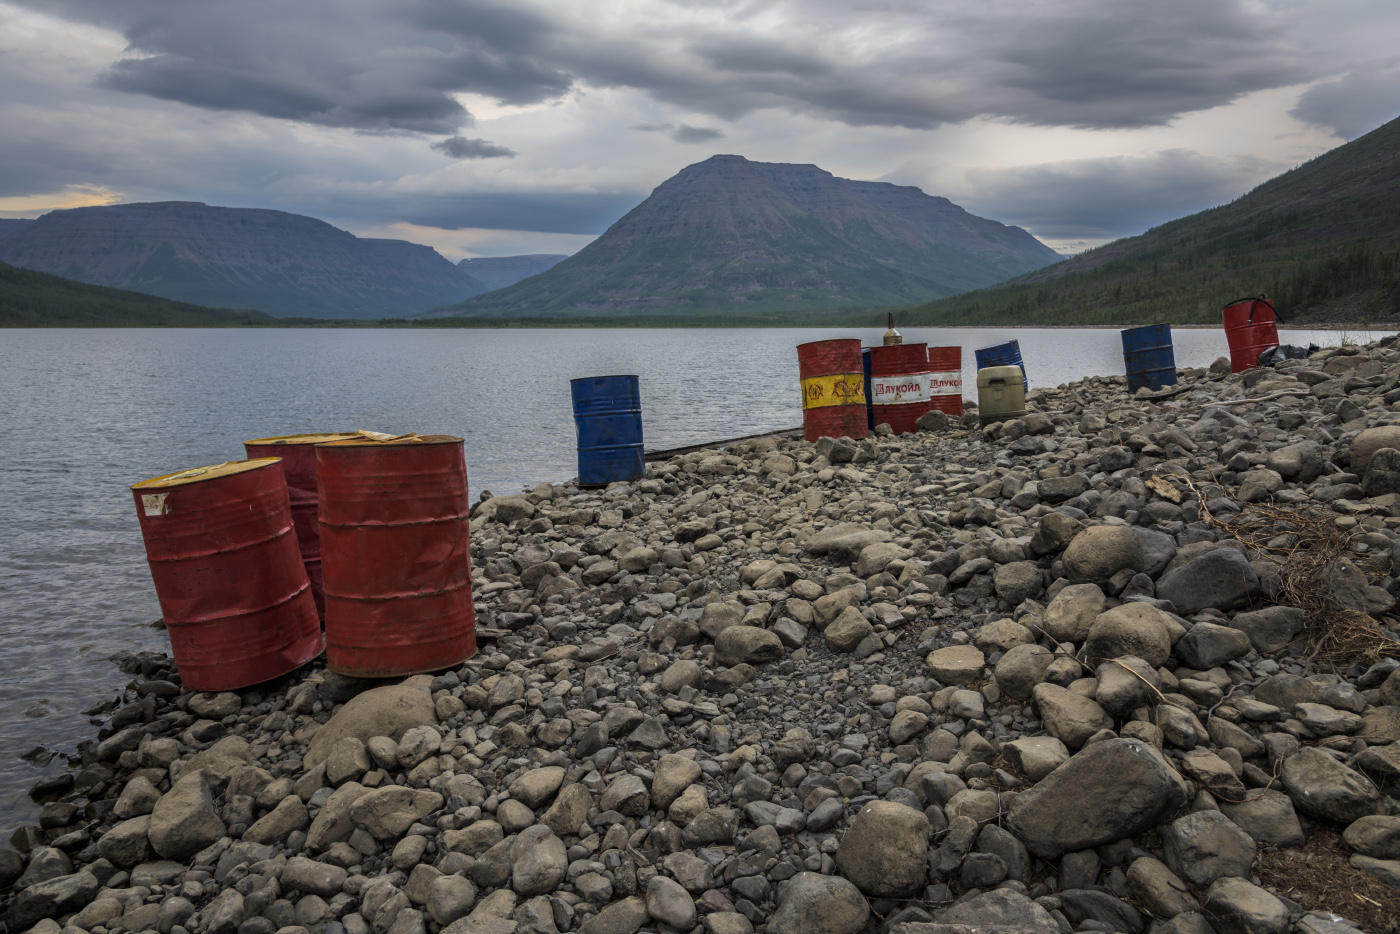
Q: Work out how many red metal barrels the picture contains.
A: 7